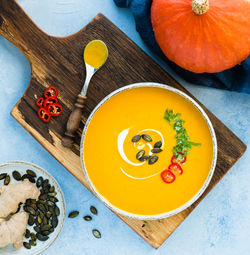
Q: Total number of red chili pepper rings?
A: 8